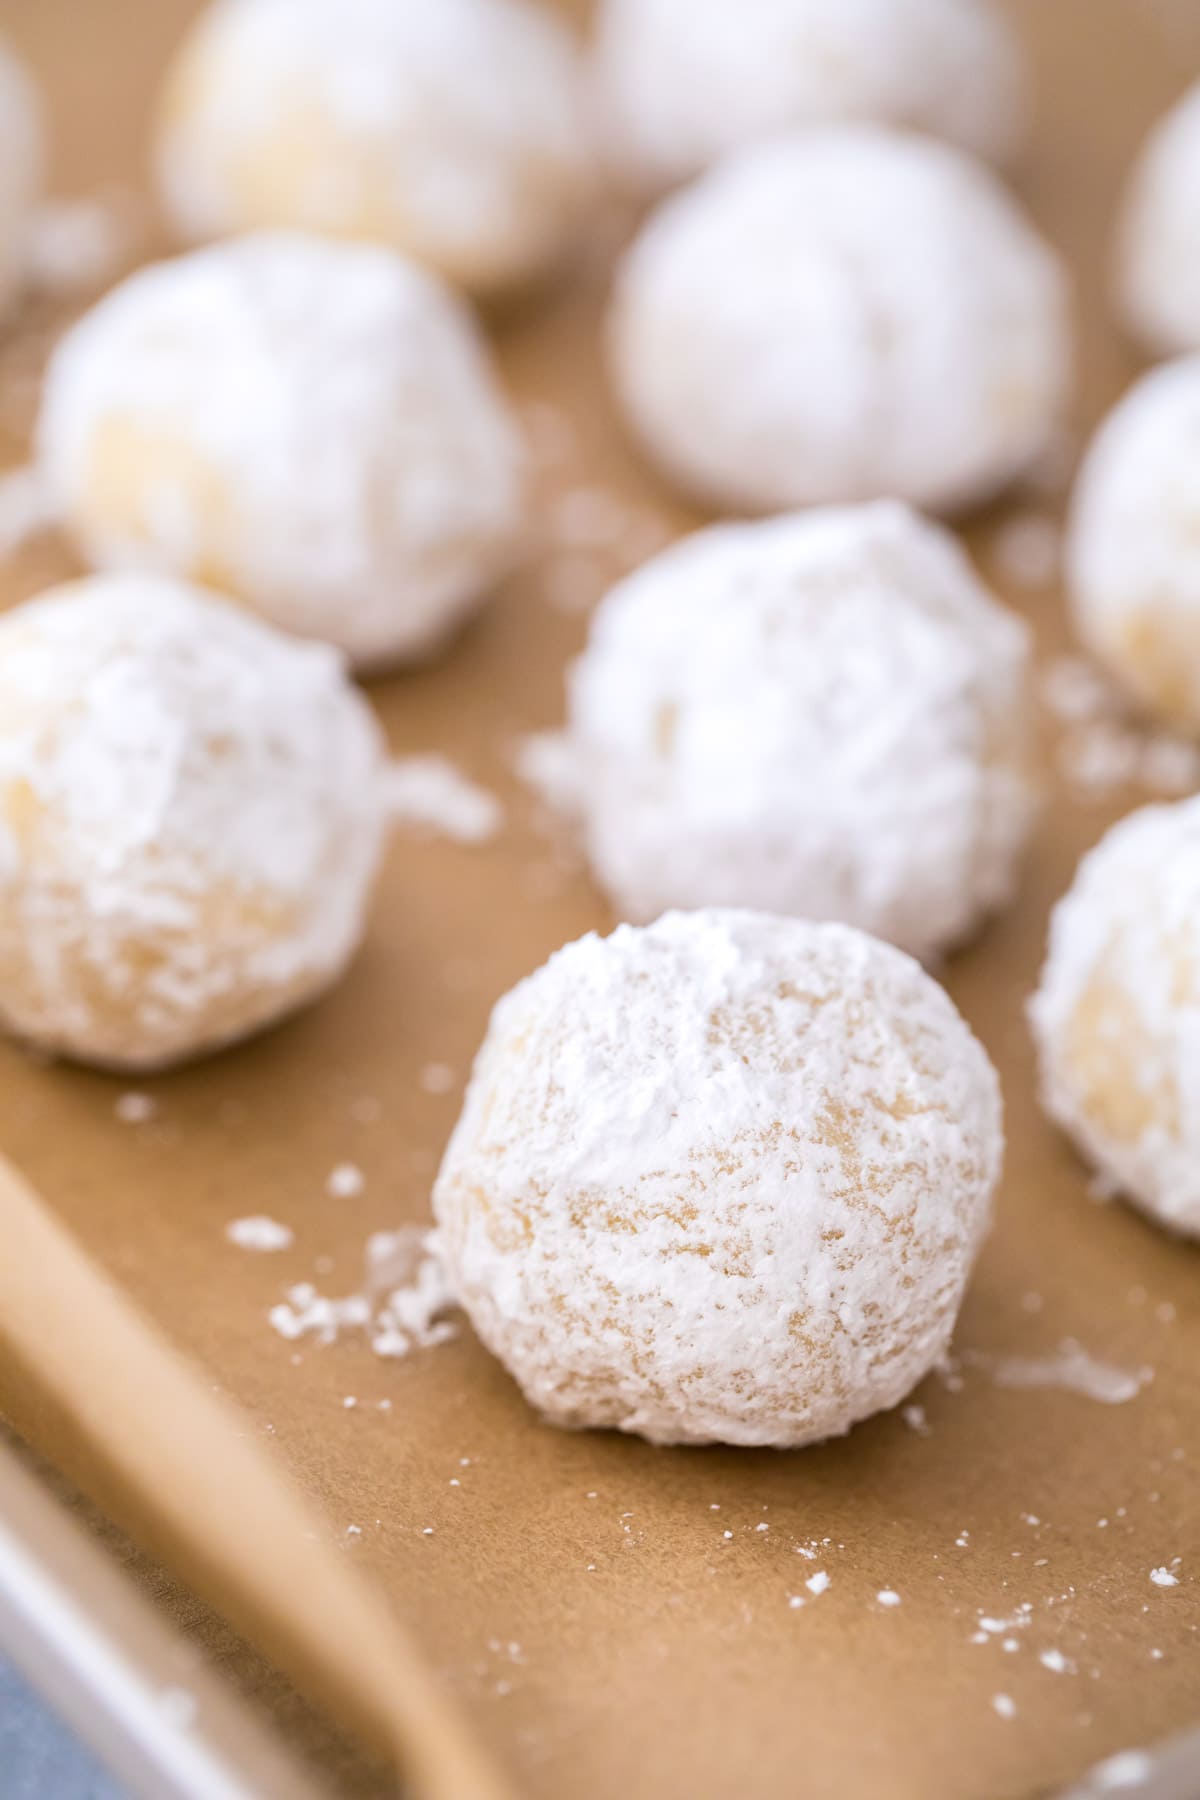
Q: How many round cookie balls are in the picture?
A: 11